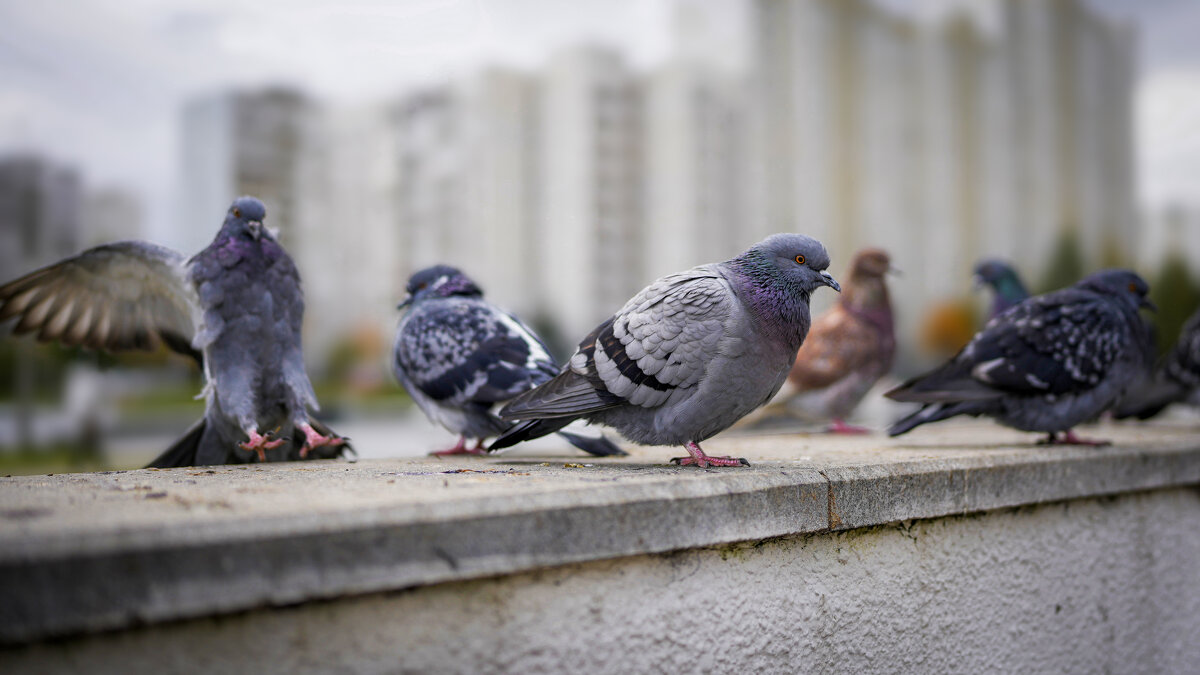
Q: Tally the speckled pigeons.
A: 2